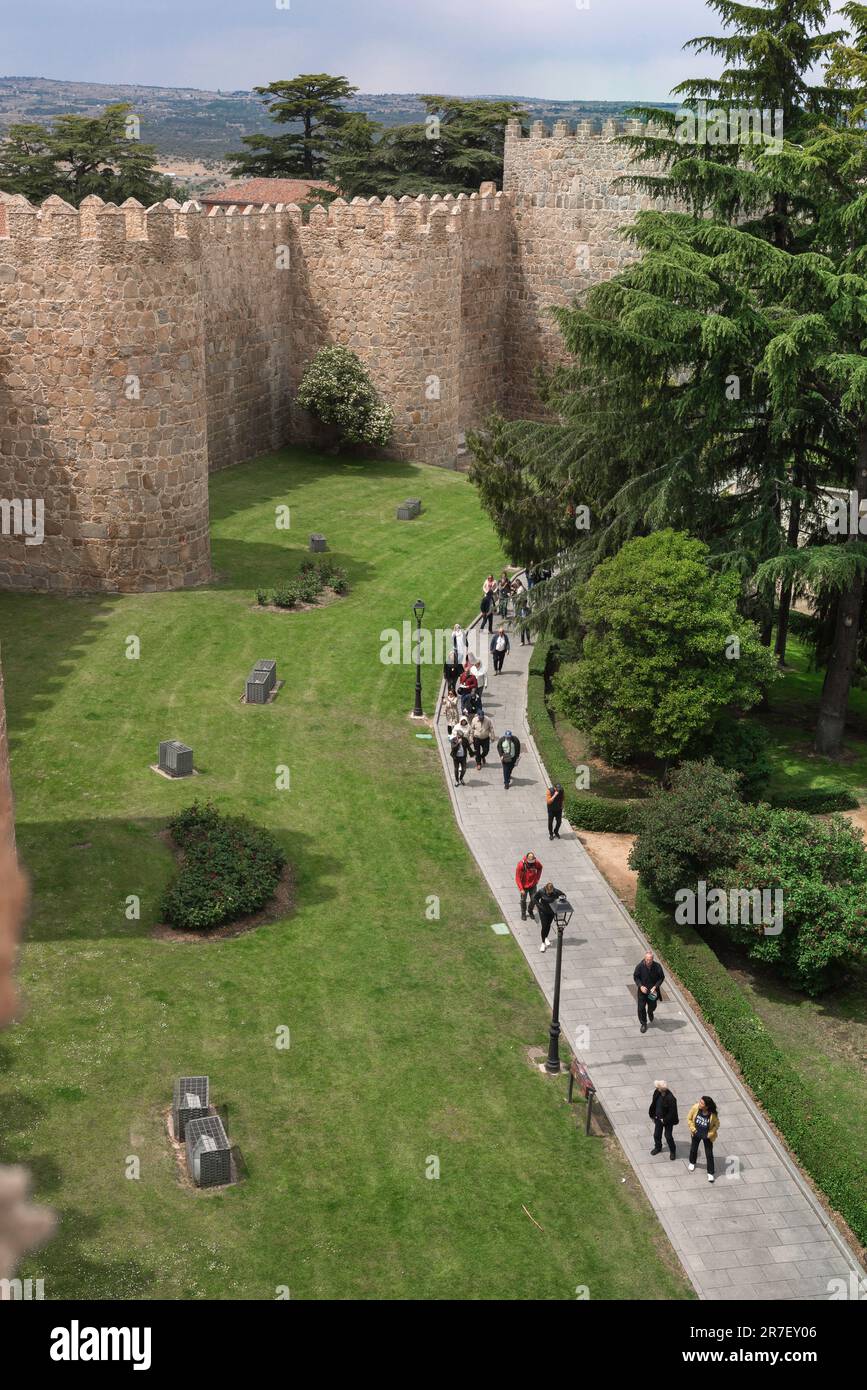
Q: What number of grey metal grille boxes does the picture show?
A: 8